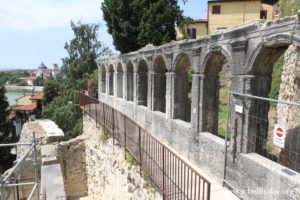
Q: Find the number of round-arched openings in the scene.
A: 9